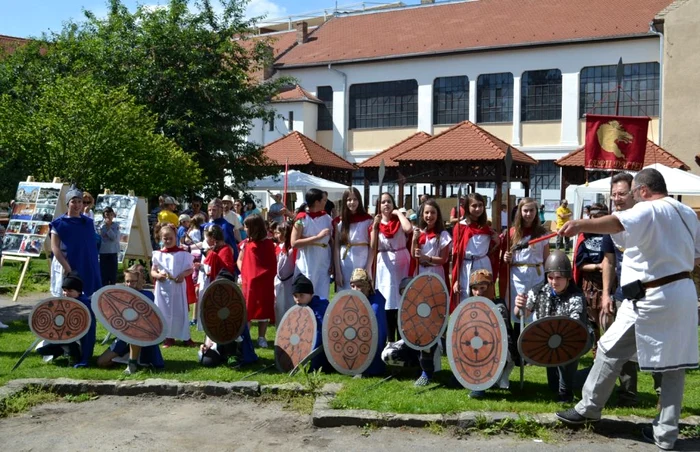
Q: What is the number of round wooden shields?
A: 8